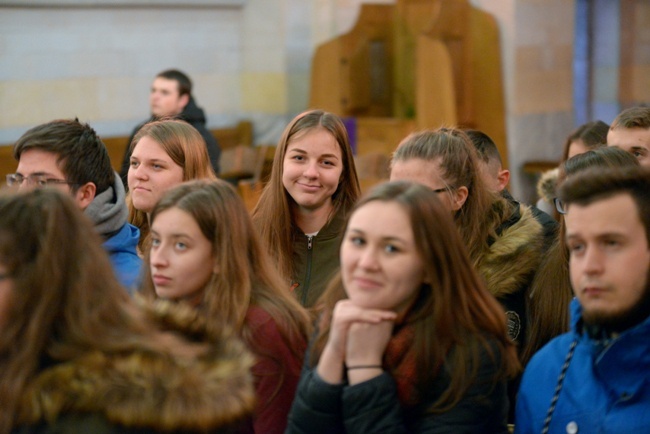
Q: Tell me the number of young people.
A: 13